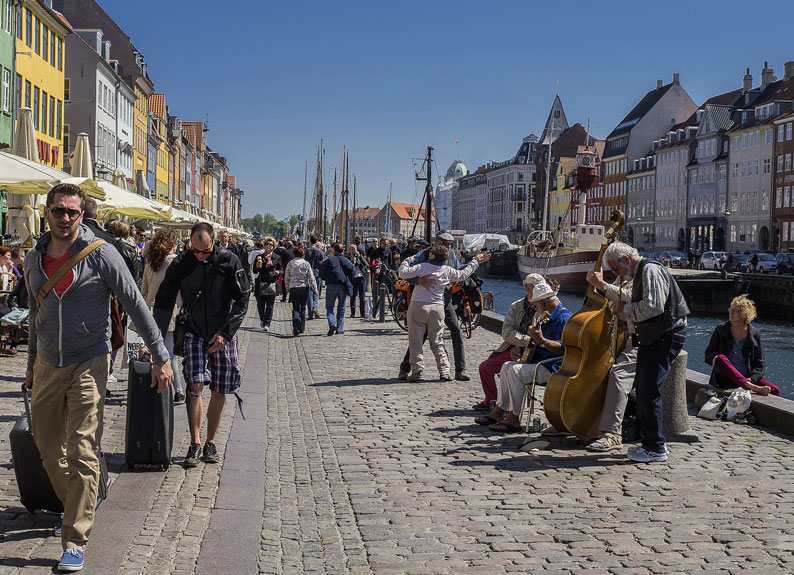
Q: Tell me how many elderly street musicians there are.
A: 4